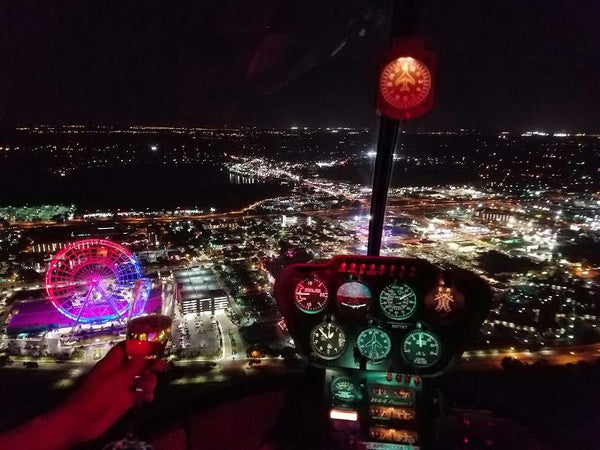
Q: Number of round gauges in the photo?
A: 9